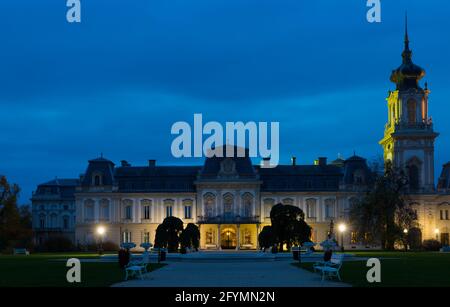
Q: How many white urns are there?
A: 4